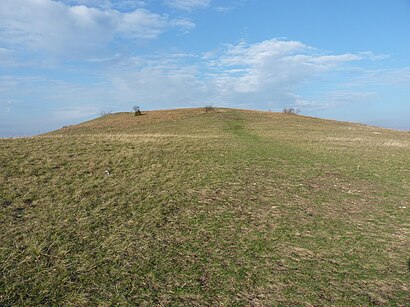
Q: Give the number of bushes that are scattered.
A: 3